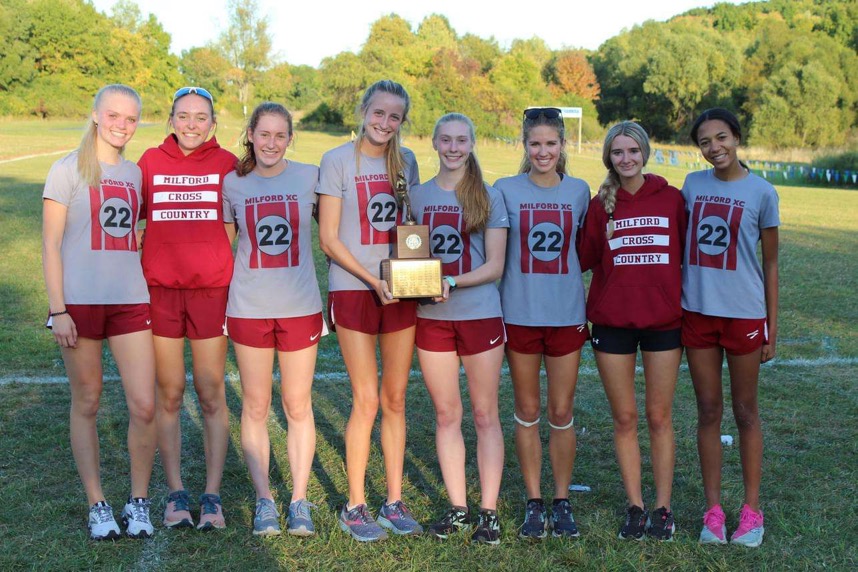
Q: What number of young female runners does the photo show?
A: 8